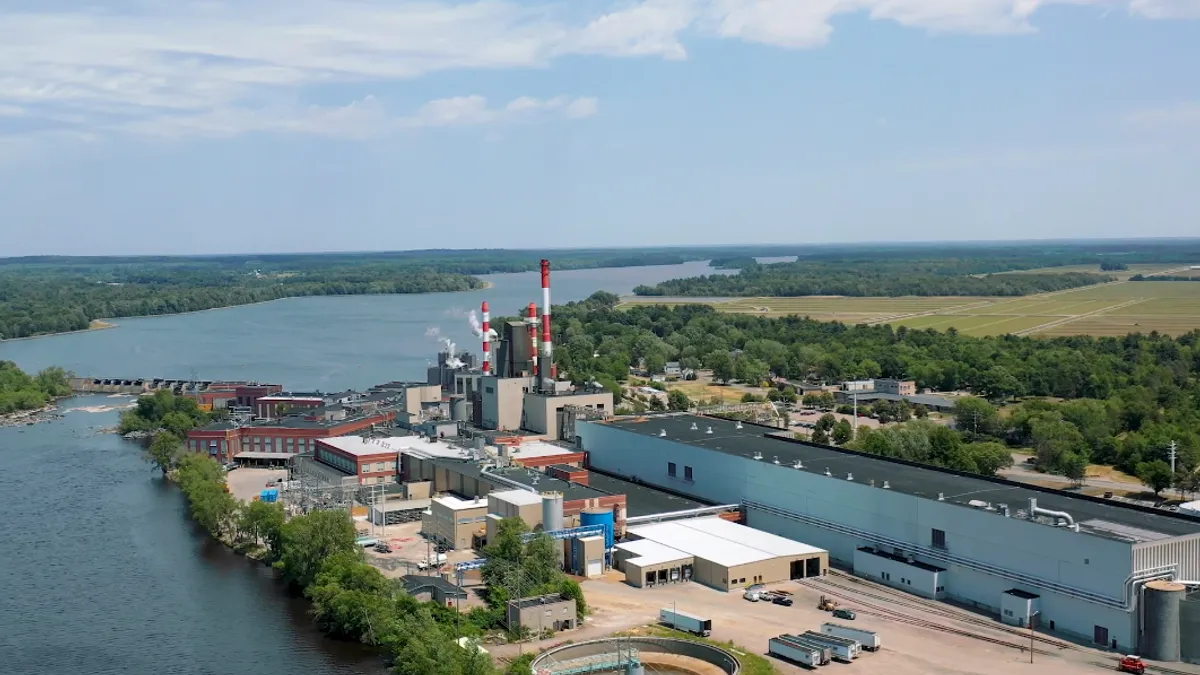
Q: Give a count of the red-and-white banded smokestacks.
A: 3